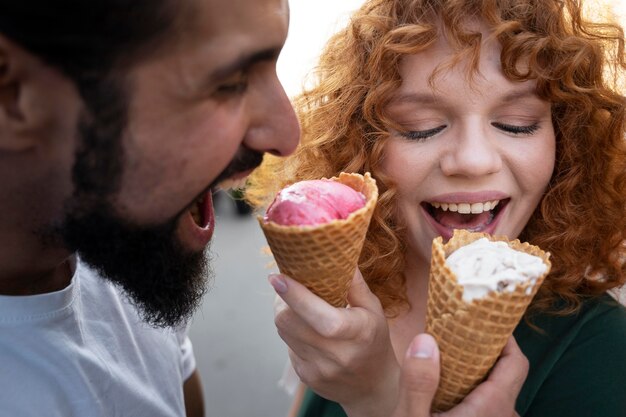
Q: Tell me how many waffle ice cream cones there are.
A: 2